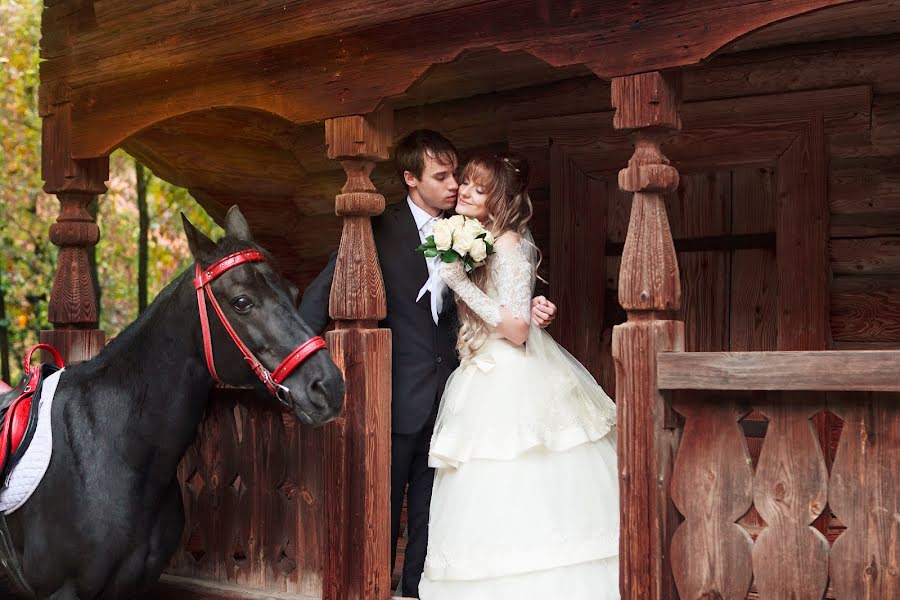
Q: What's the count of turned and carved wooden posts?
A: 3